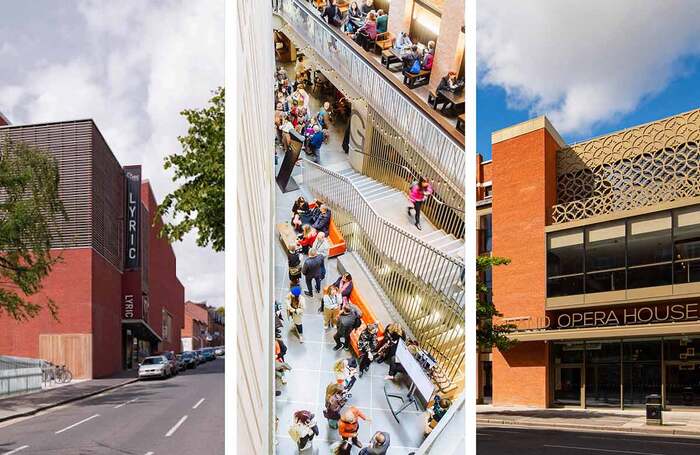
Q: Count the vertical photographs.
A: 3